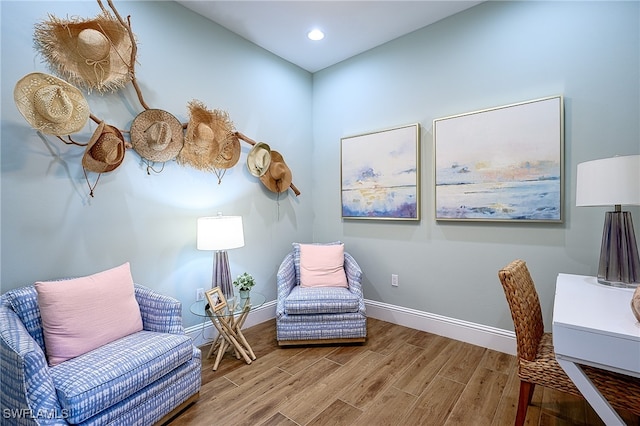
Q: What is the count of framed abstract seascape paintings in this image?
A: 2